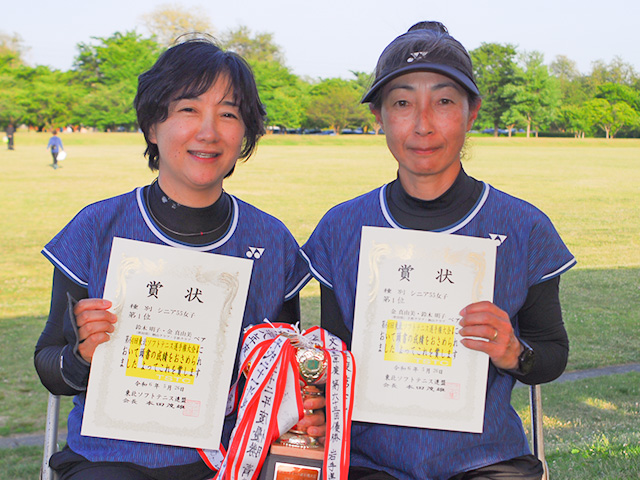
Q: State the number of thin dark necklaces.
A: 1